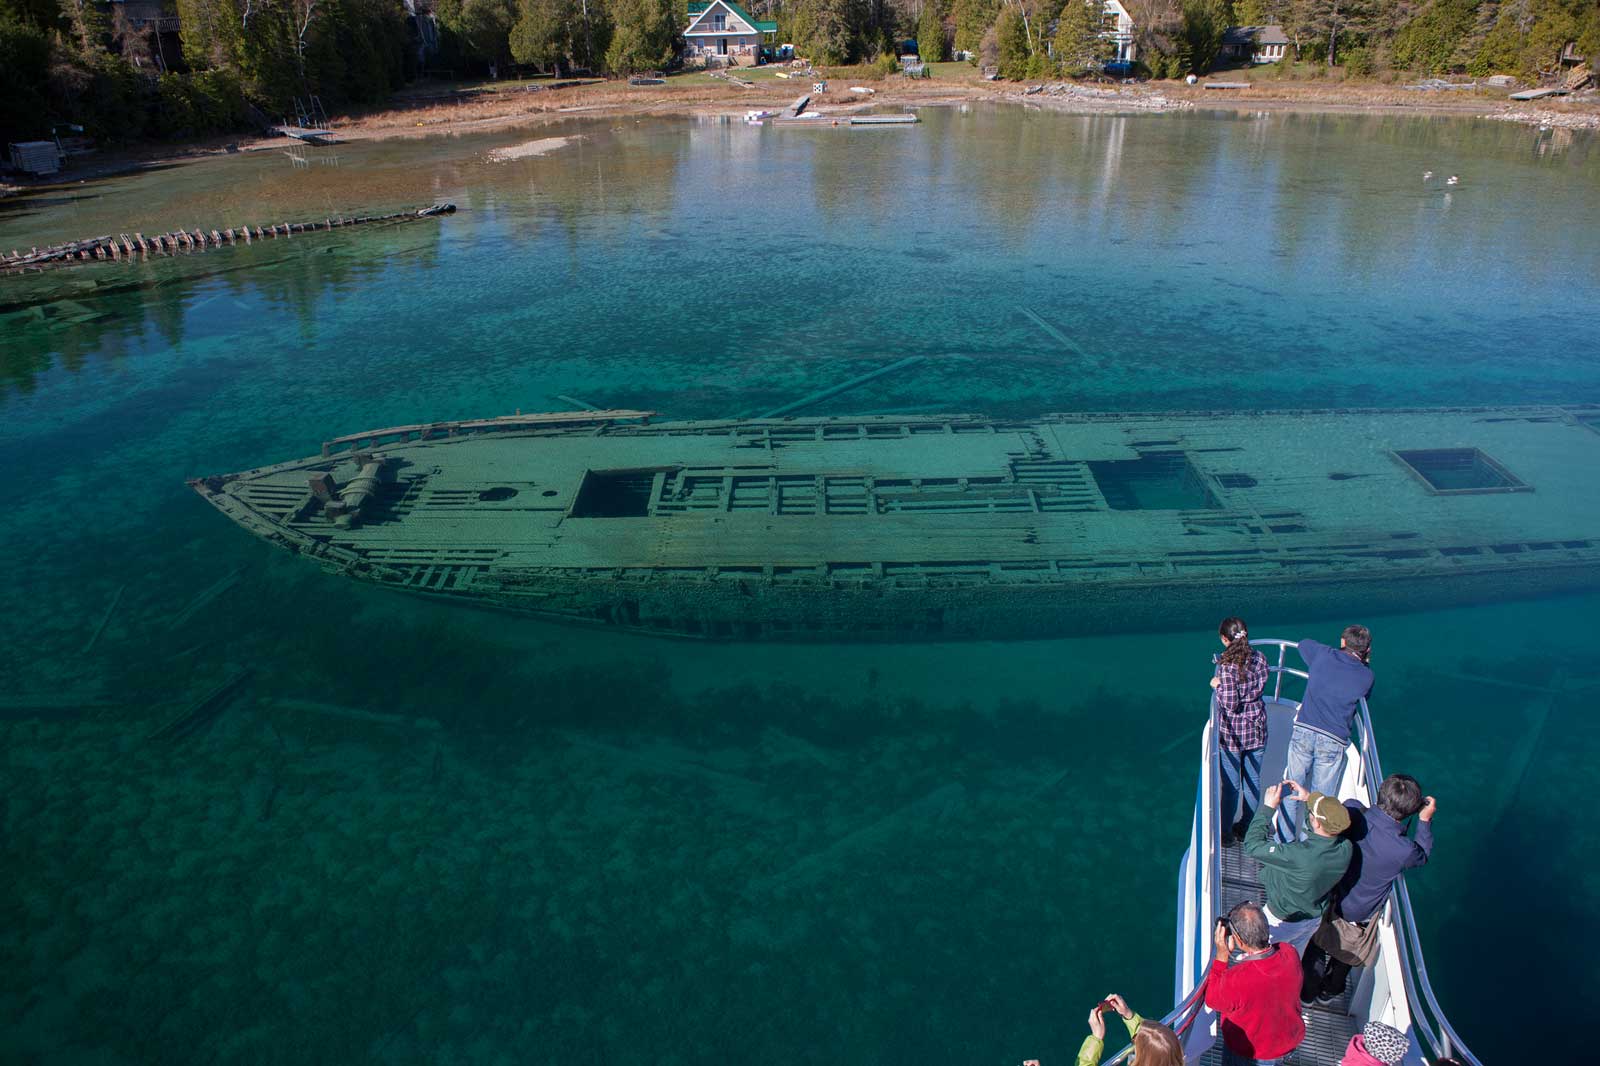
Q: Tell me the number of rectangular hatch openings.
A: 3